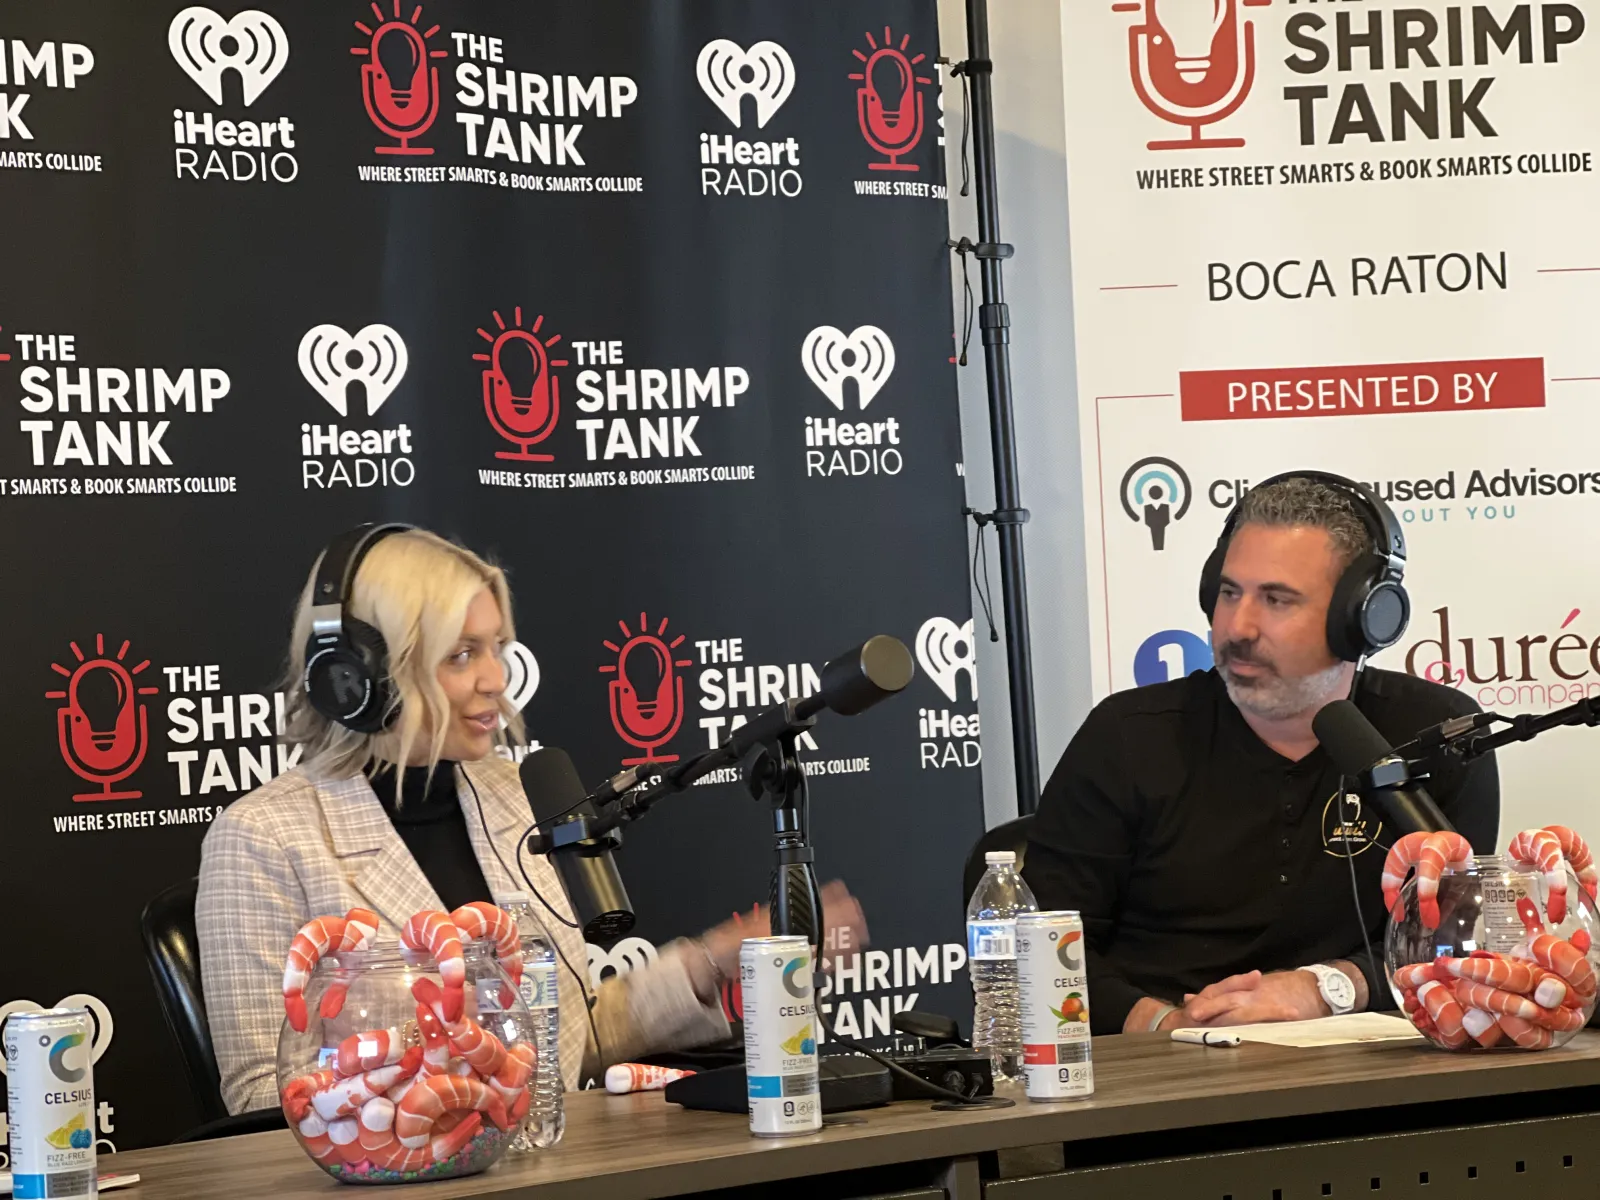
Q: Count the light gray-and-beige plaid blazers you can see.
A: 1